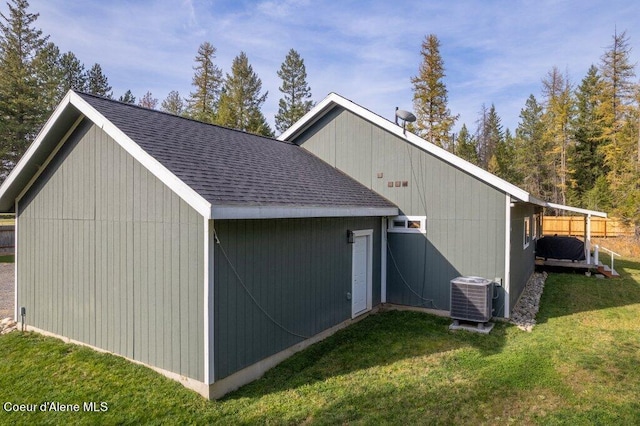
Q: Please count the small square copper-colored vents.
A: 4